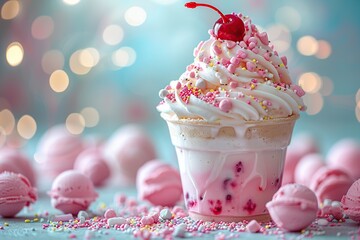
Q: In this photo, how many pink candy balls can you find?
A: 13